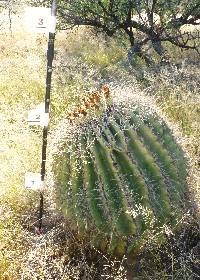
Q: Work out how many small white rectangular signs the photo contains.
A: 3